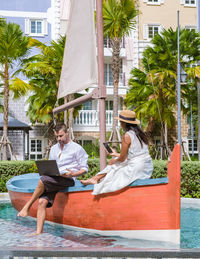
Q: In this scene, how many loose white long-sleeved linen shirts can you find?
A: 1